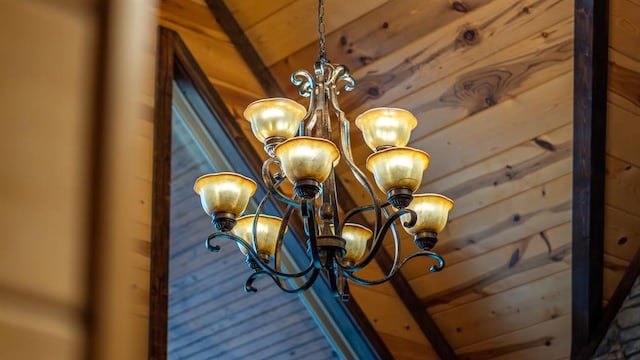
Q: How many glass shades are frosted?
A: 8